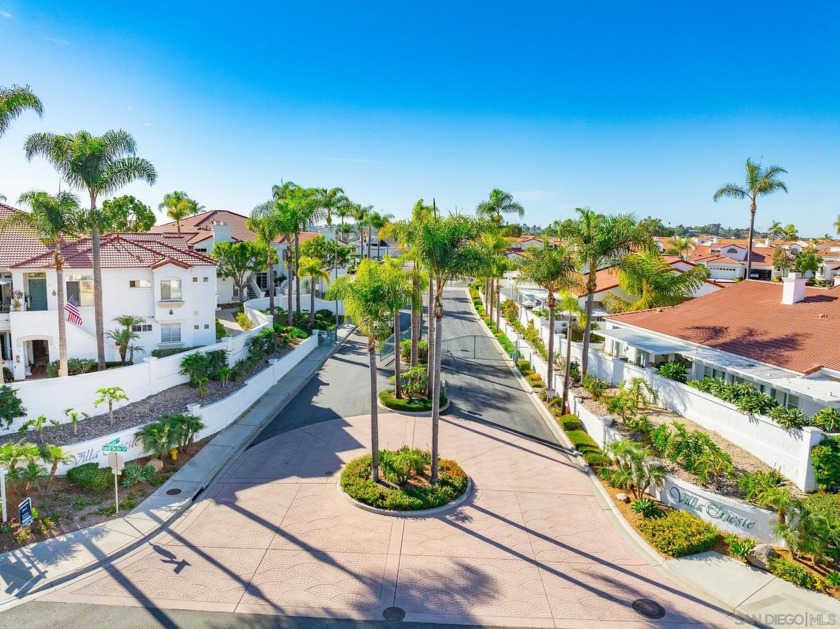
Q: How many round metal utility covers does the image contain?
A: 3